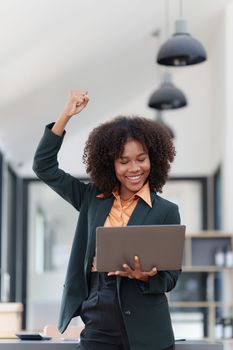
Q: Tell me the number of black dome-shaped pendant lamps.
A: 3